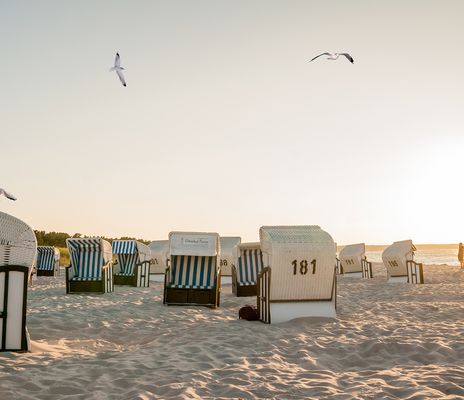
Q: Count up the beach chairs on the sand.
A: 11